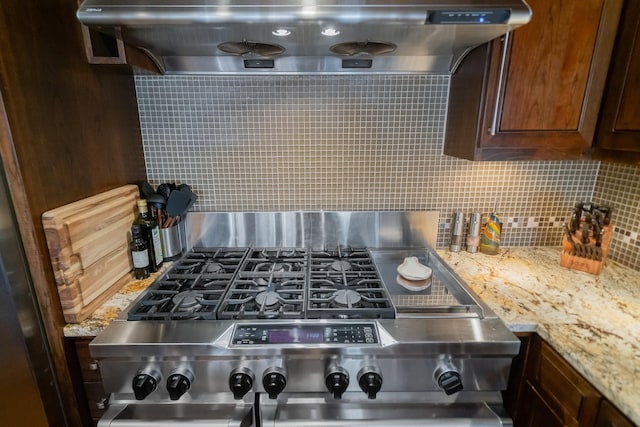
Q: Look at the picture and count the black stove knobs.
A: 7